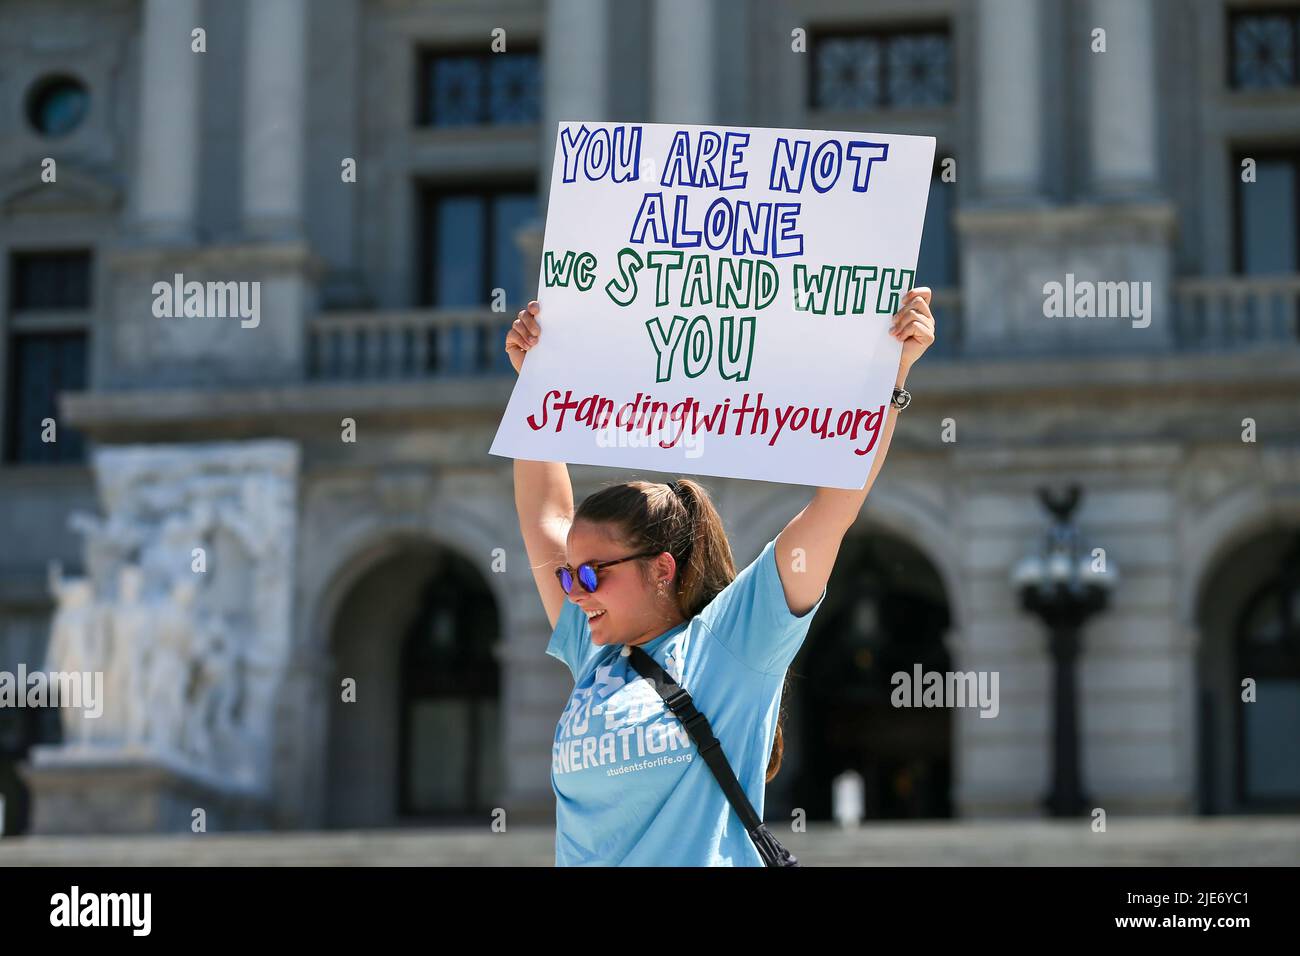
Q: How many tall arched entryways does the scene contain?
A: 3